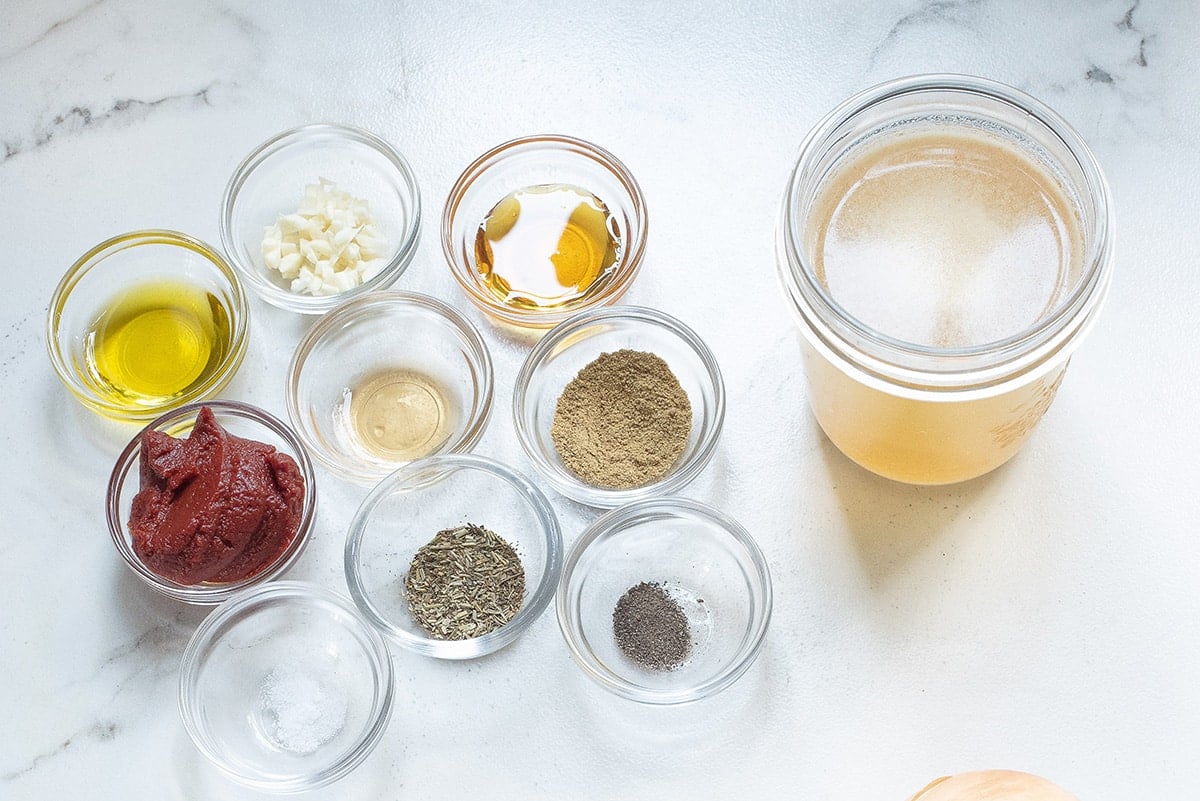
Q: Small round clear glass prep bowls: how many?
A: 9